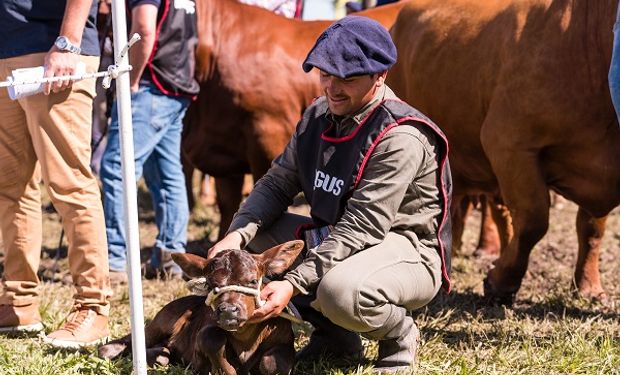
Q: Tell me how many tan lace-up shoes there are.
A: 2